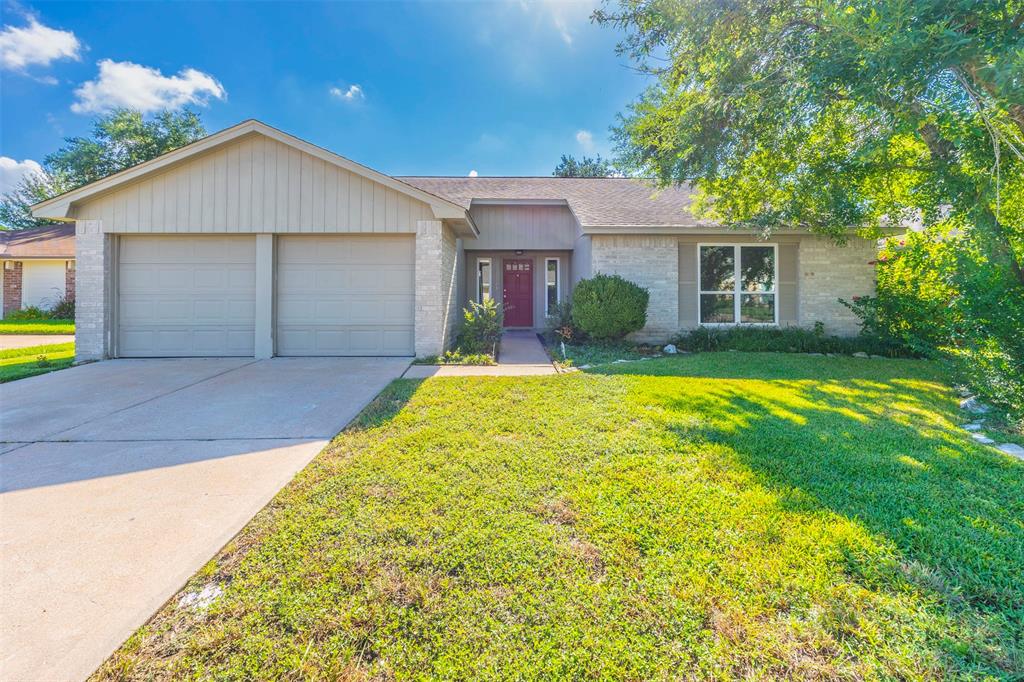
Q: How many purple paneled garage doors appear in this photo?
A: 0